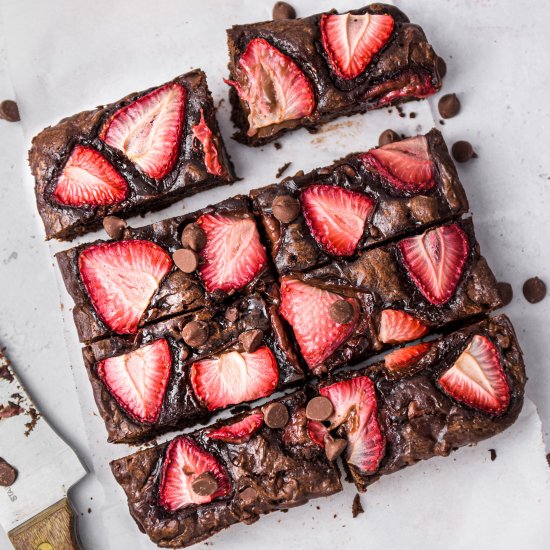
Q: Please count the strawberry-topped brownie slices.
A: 8